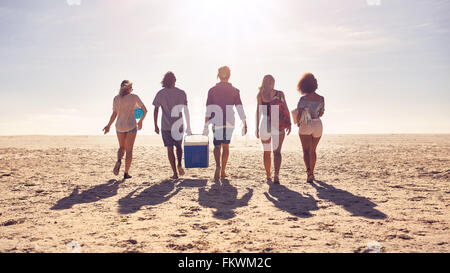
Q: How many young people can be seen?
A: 5